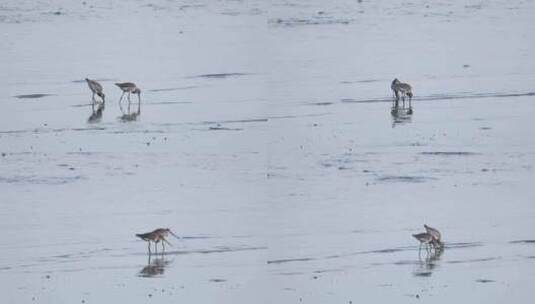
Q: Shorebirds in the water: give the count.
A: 8